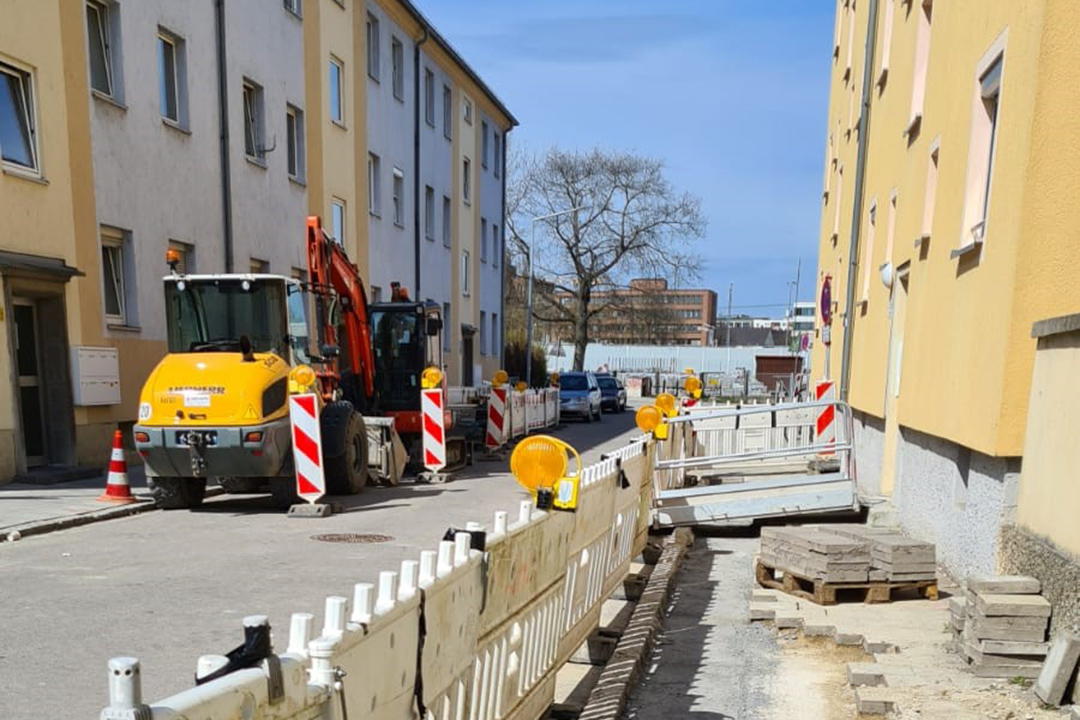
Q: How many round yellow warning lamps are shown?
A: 9